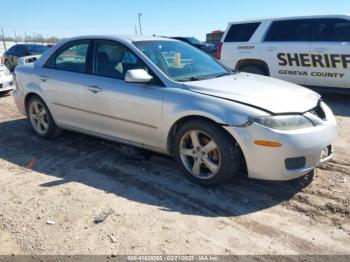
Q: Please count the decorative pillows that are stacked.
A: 0